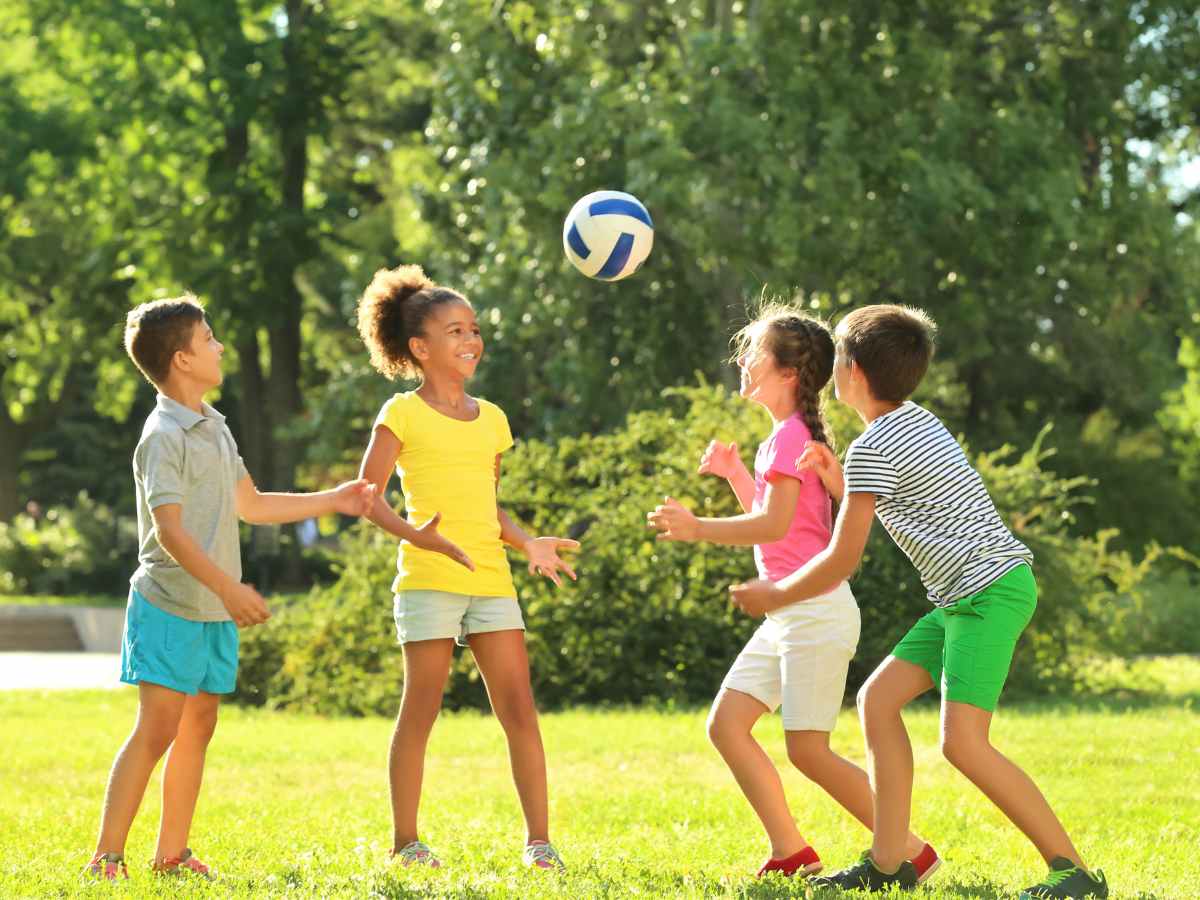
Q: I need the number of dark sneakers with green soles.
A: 2